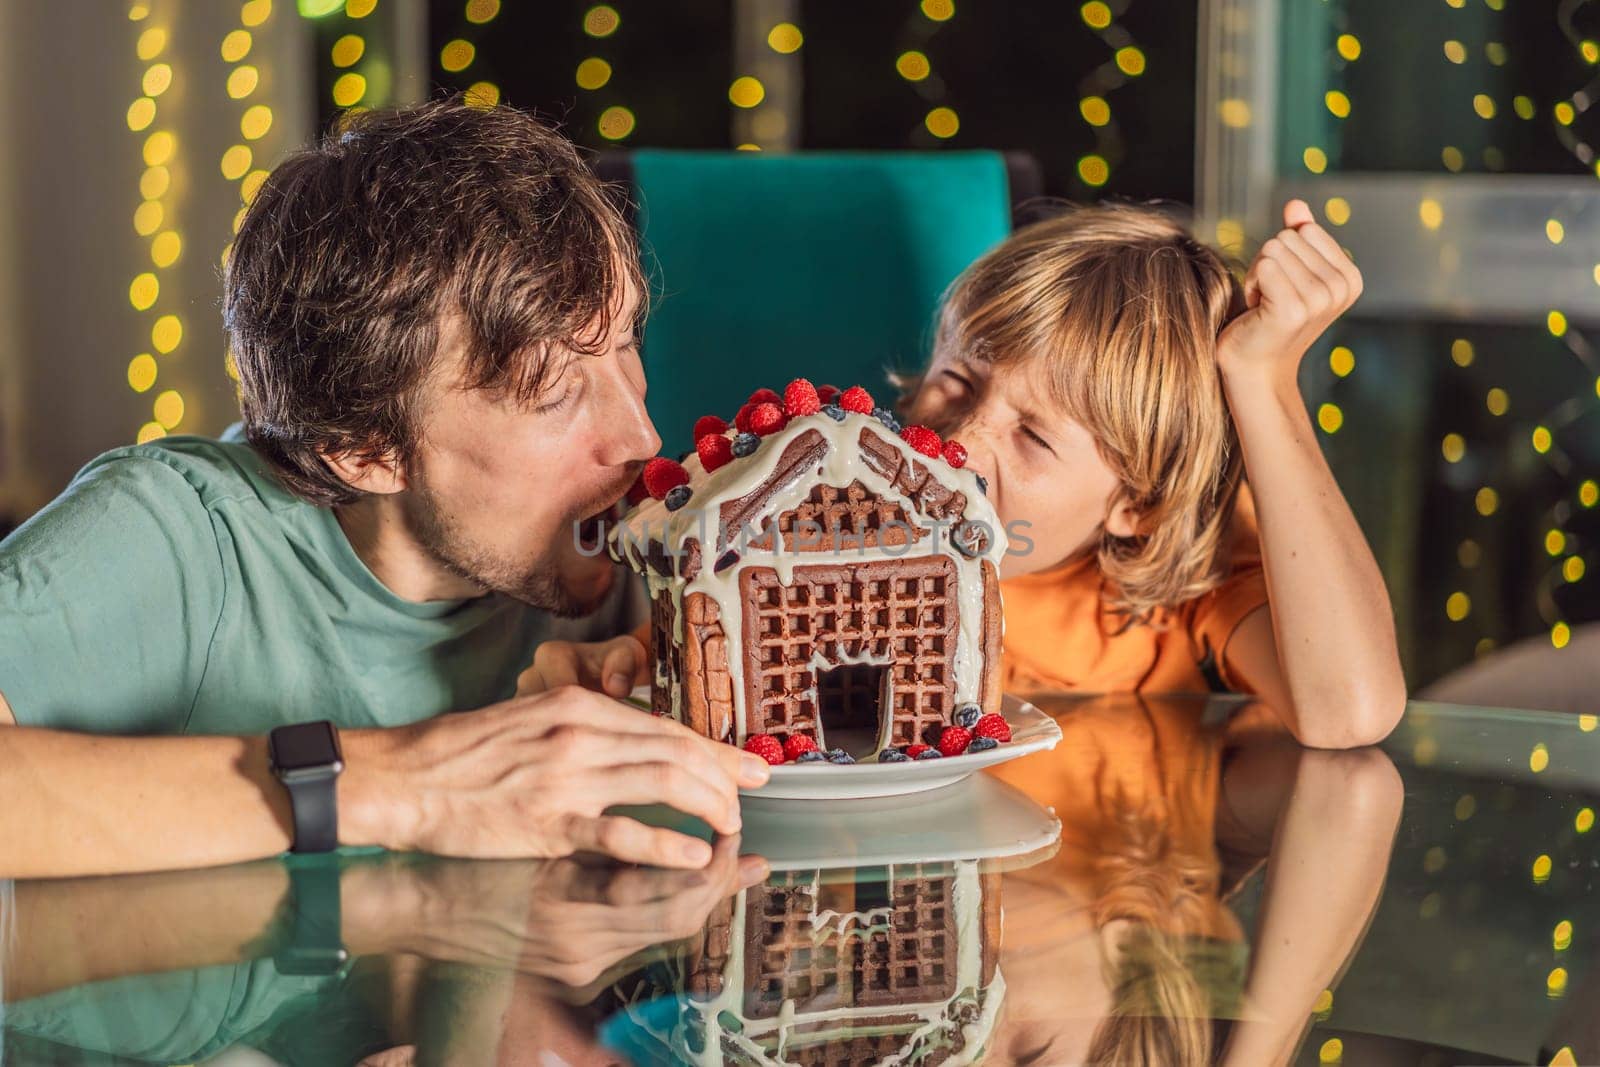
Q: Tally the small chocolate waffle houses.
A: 1